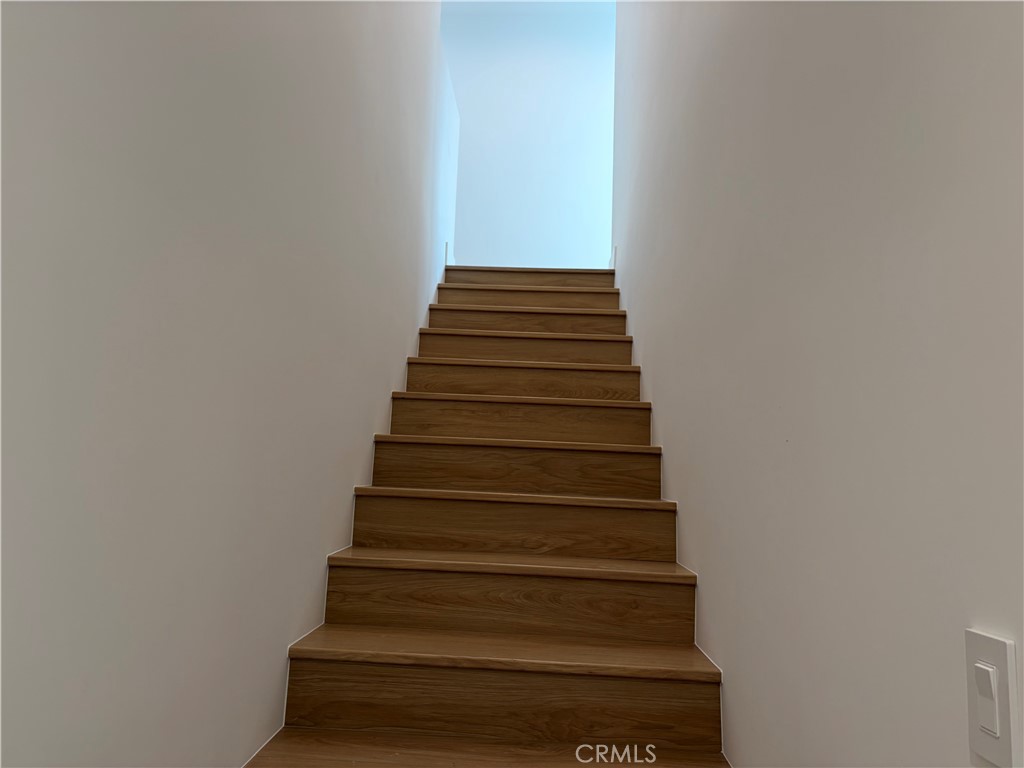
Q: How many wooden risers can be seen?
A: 10